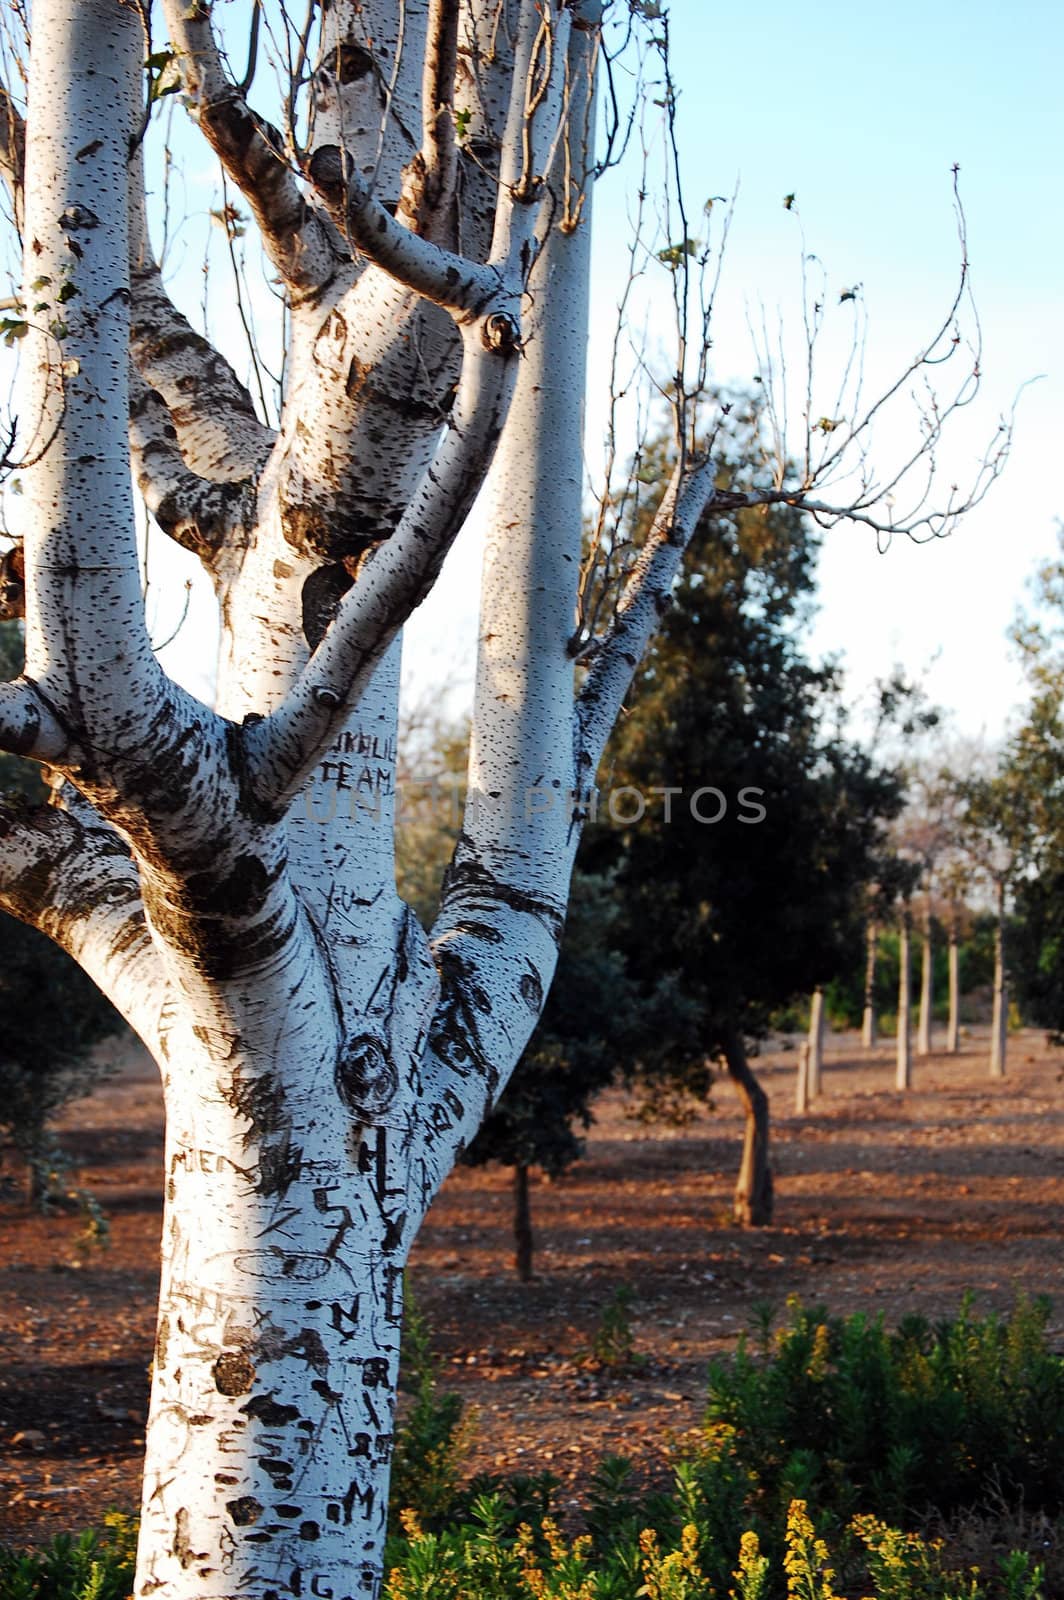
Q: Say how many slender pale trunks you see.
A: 7